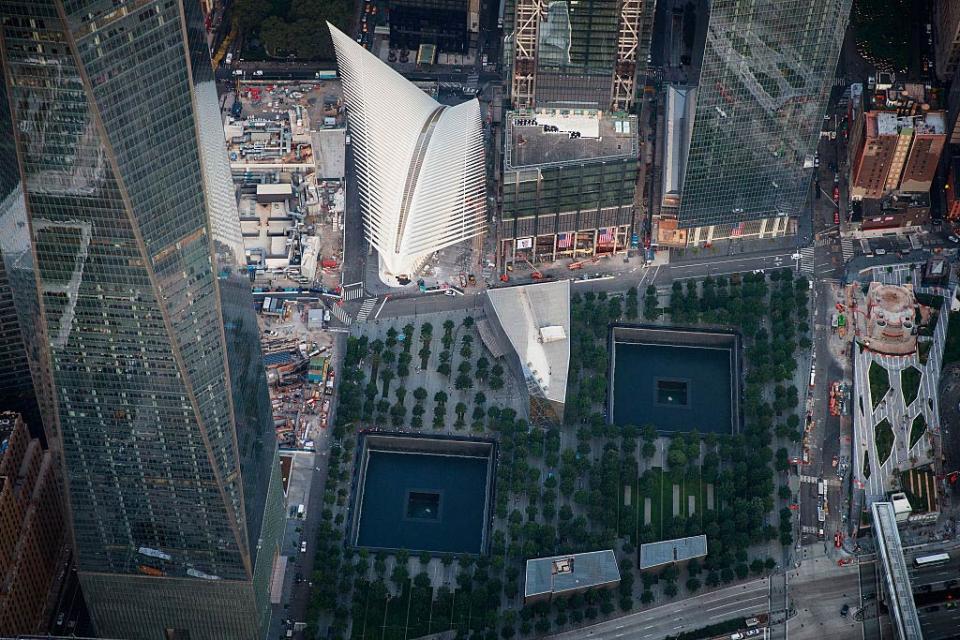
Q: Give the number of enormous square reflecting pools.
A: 2